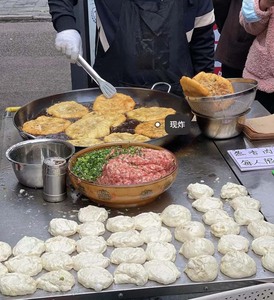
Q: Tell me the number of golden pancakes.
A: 11